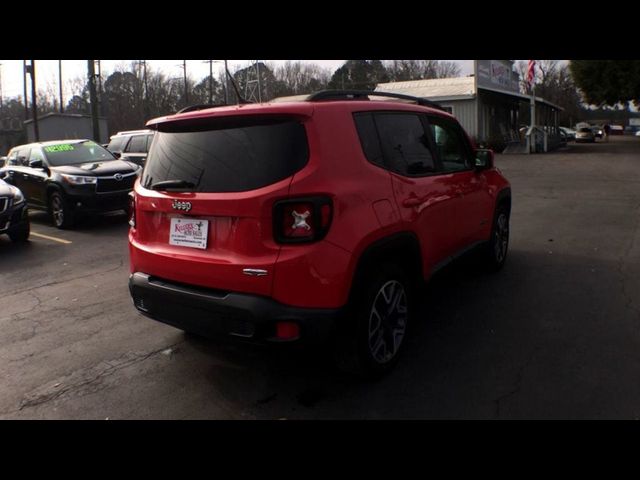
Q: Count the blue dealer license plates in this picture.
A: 0